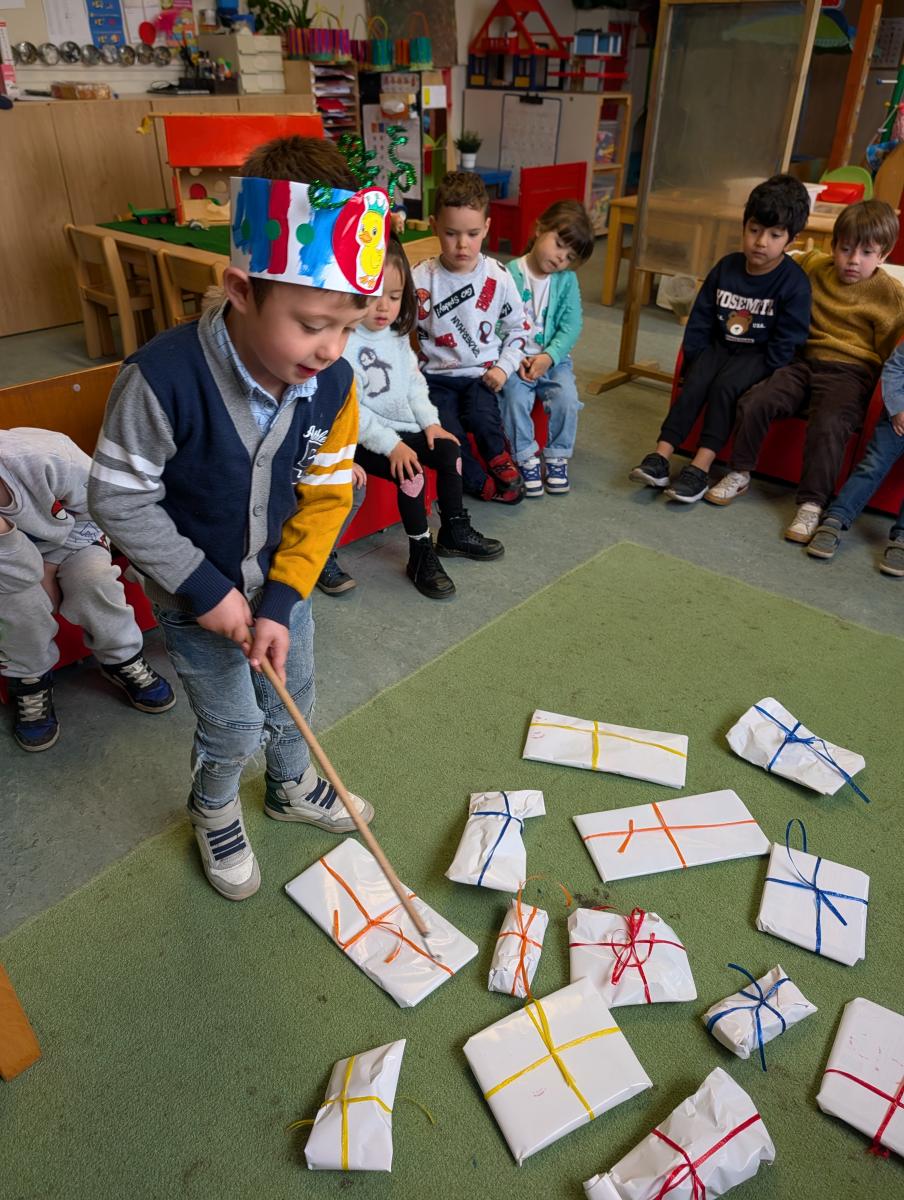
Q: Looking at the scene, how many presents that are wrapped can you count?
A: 13